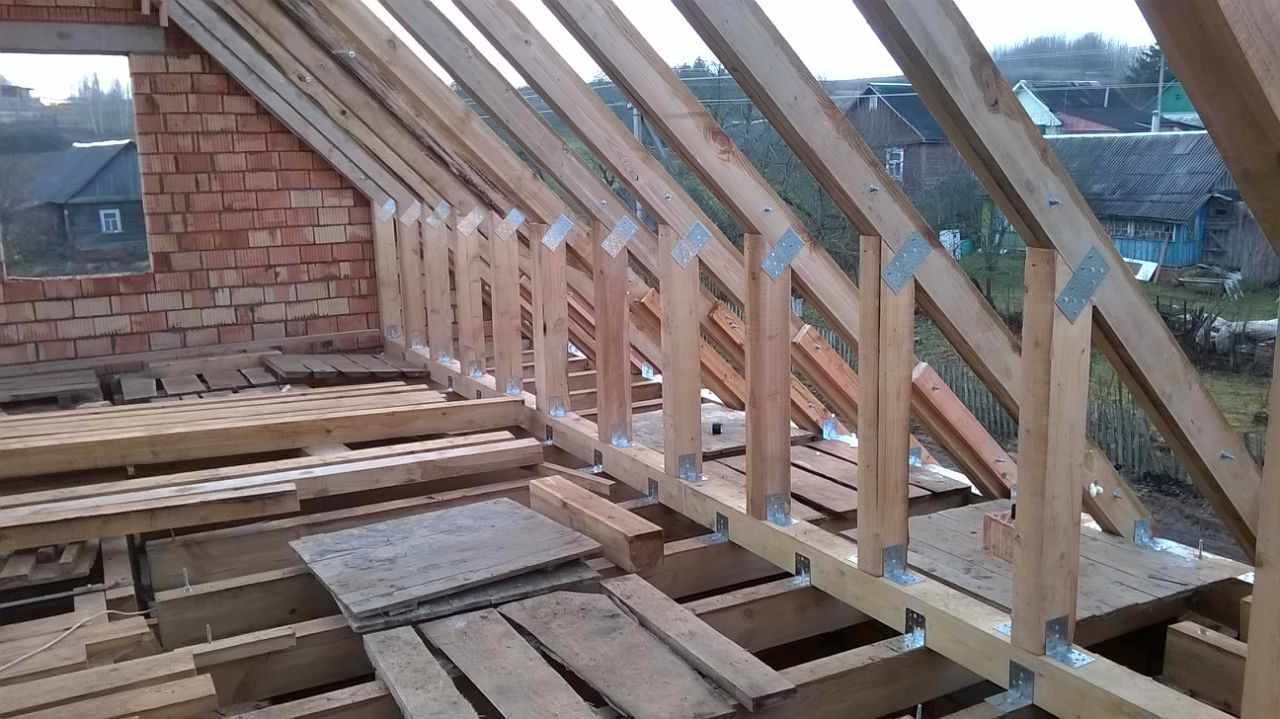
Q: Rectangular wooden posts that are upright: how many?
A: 12